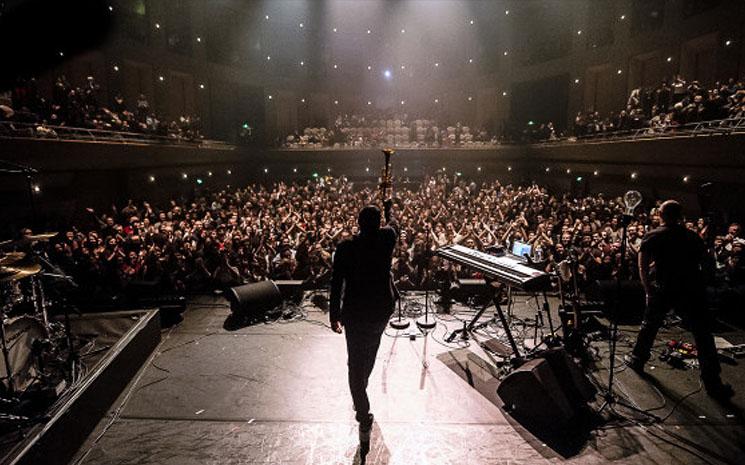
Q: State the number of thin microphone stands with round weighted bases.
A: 2